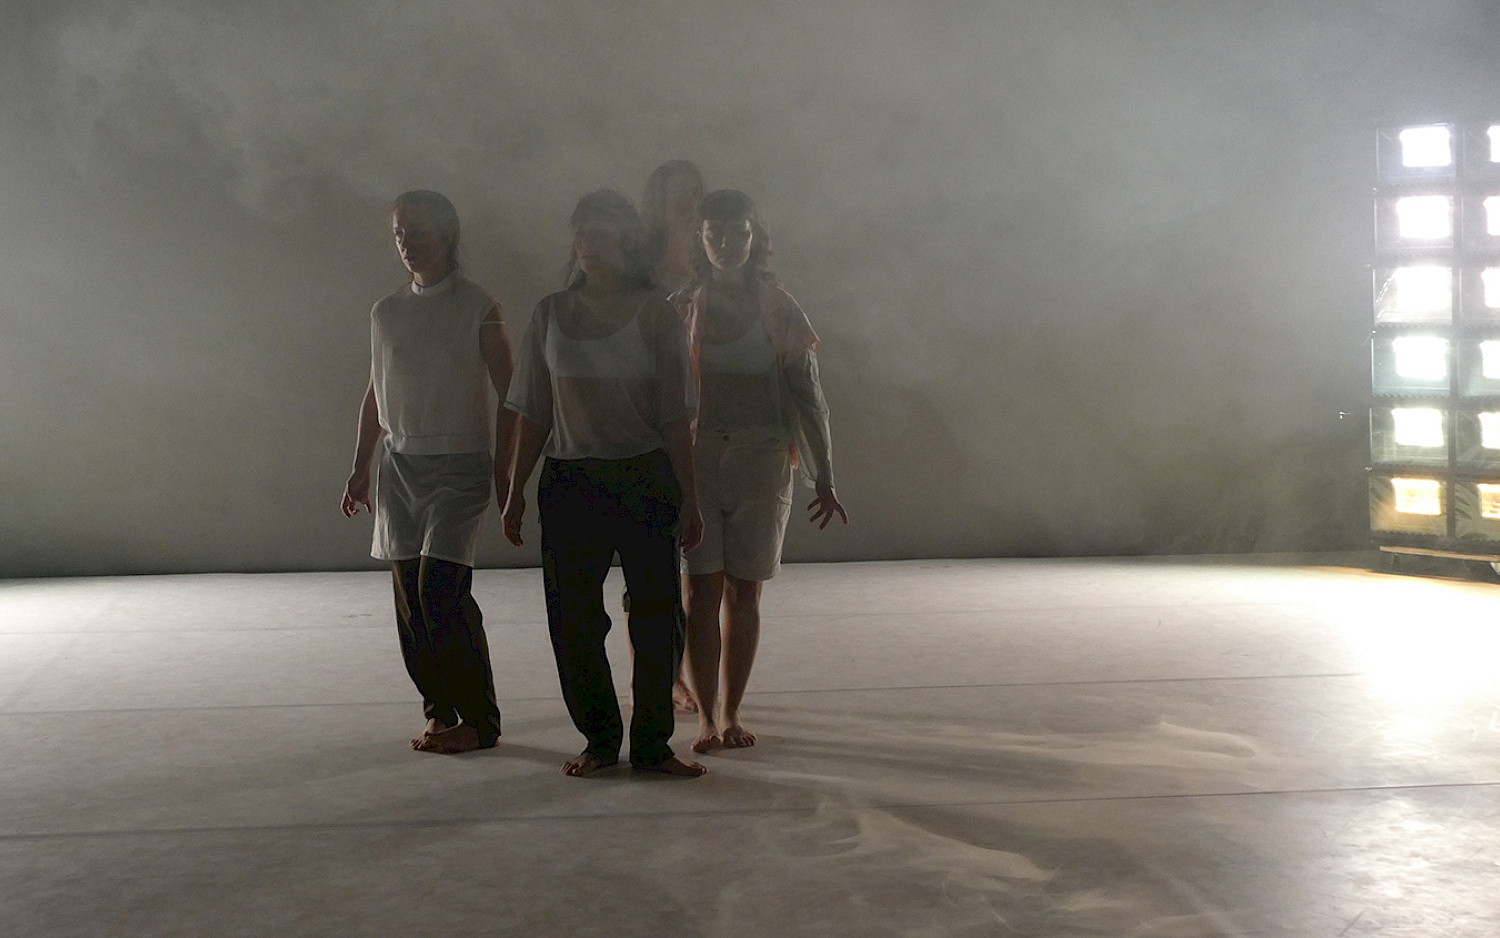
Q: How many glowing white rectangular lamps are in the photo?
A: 12